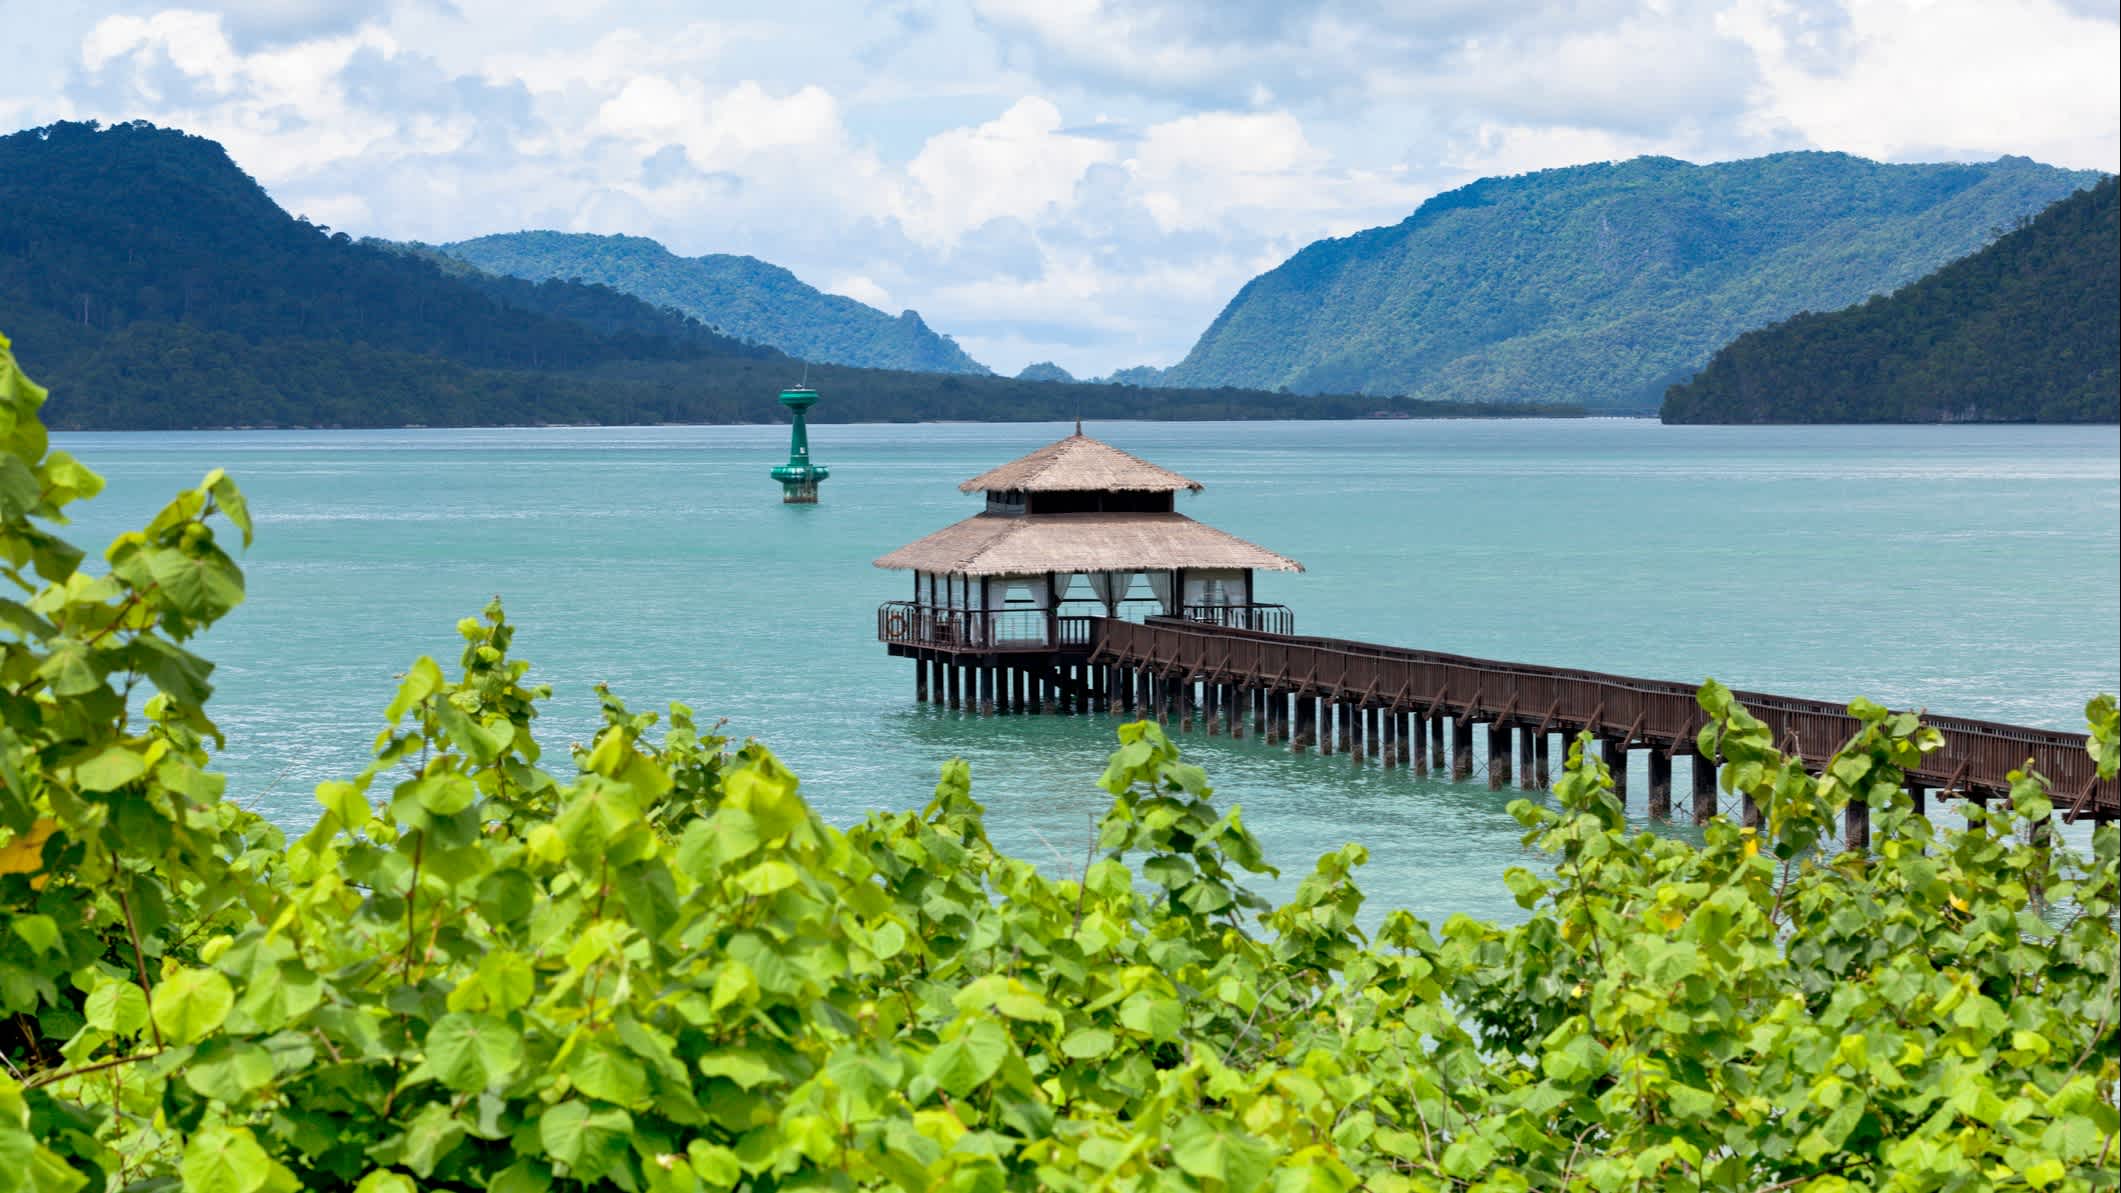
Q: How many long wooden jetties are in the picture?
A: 1